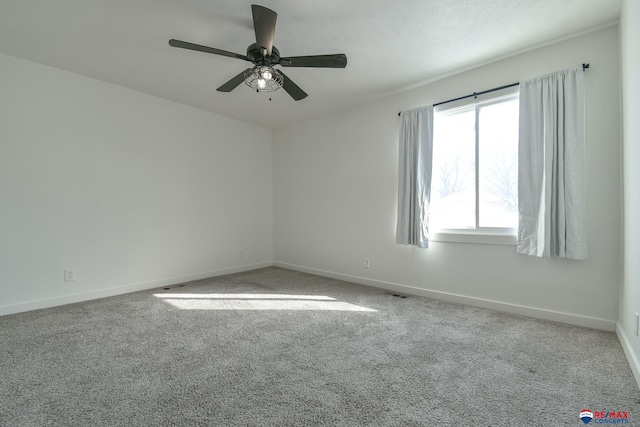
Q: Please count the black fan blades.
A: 5